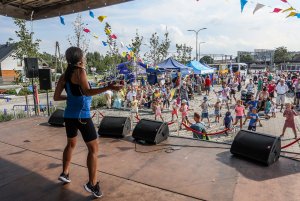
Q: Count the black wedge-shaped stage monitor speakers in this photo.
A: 4